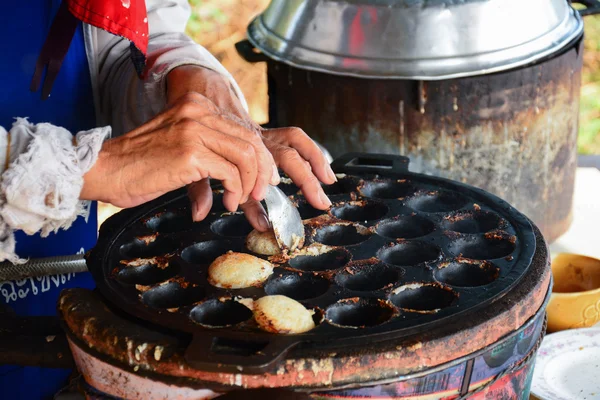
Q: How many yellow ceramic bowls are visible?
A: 1